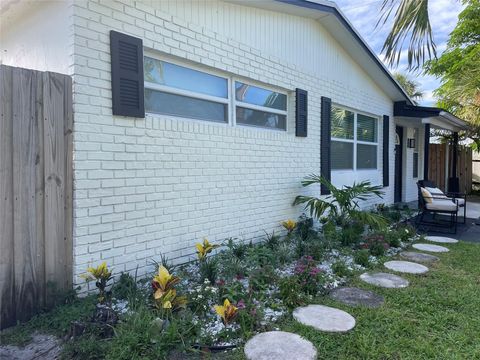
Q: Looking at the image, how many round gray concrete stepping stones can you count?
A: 8